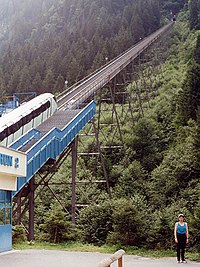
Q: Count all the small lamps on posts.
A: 3